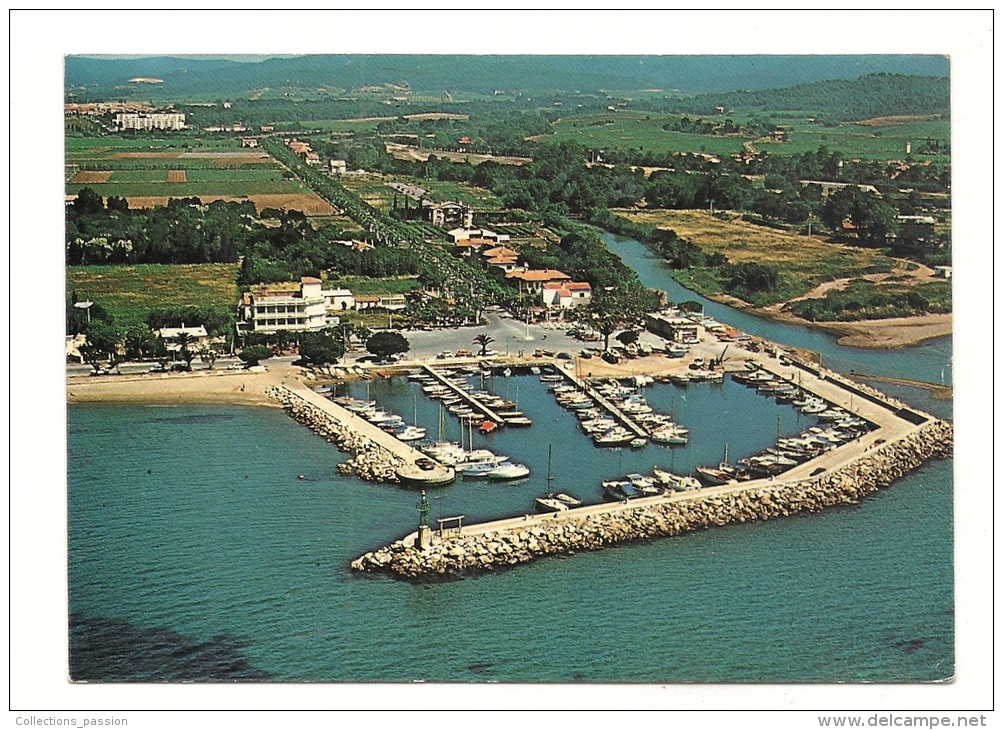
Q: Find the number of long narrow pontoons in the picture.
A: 2